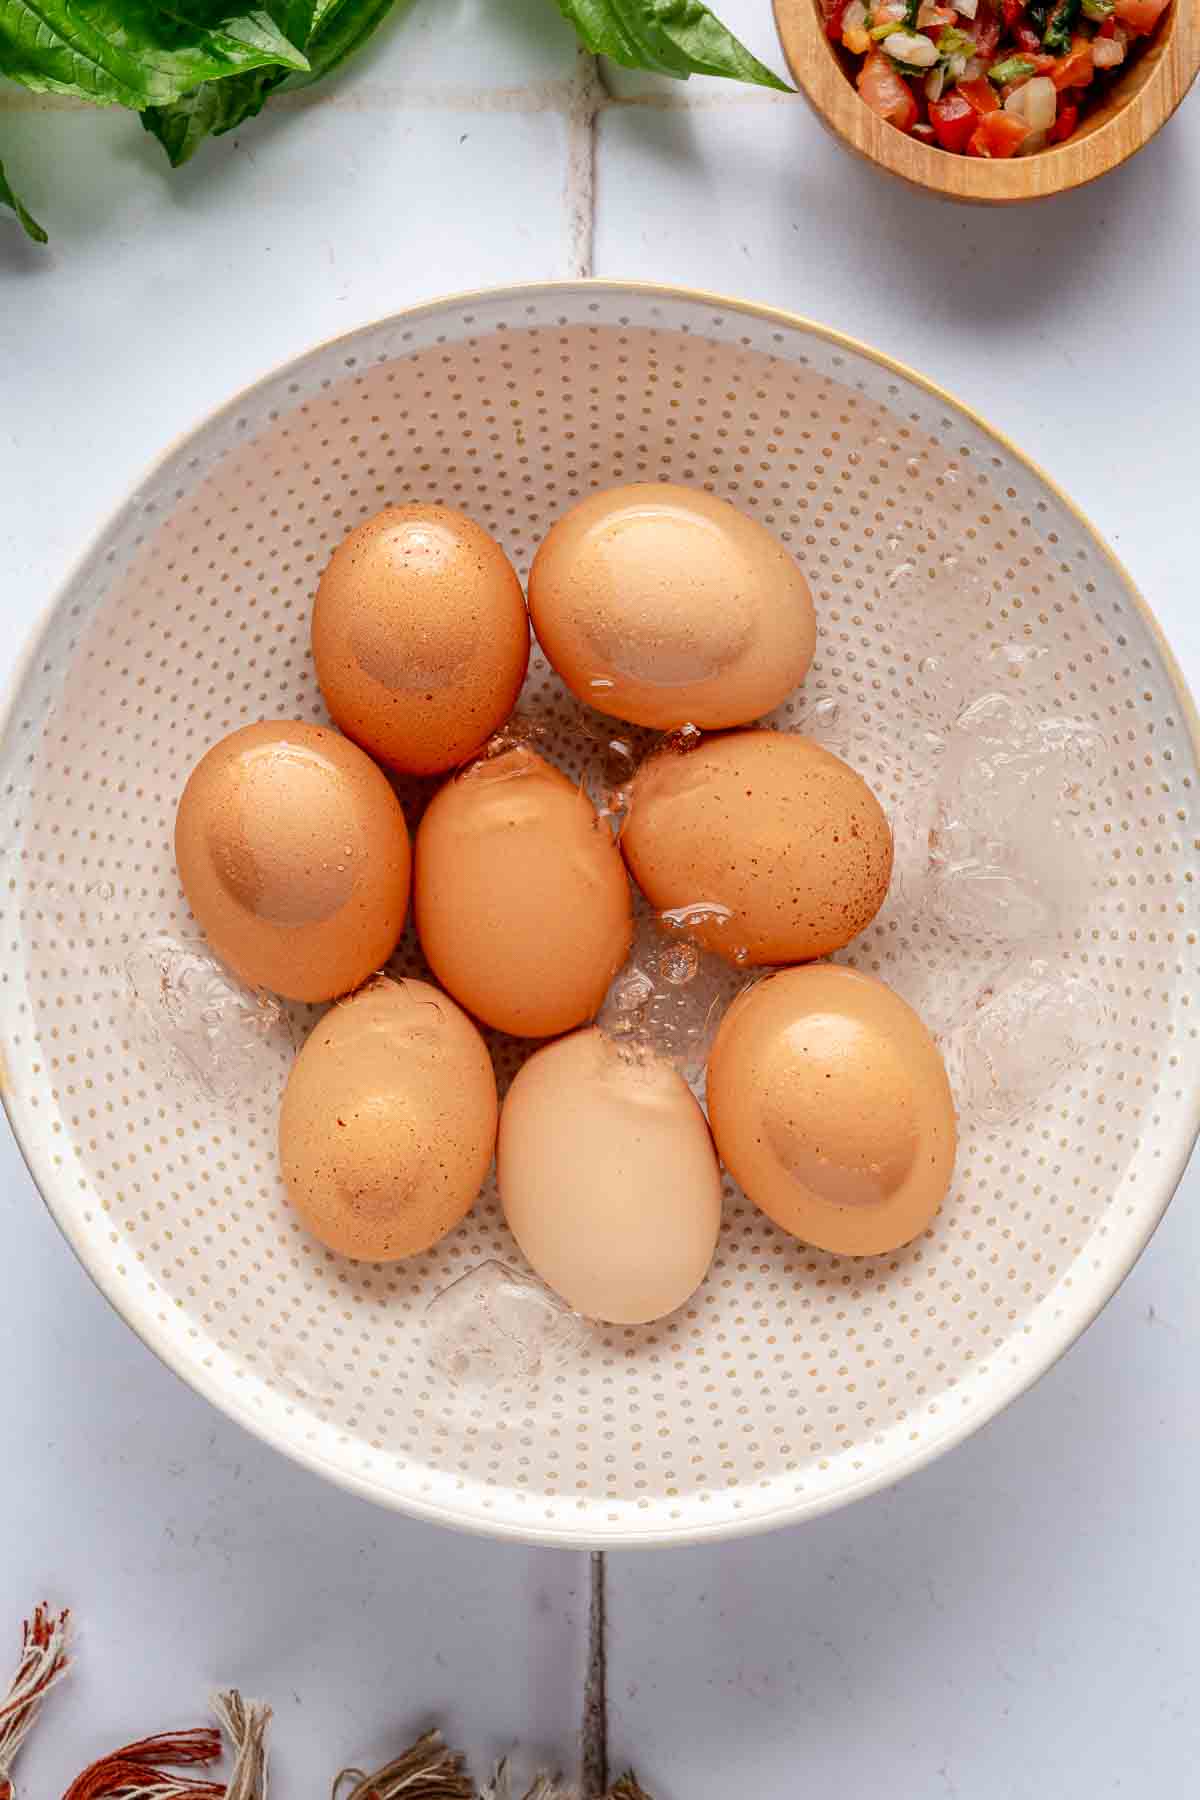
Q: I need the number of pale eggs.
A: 1